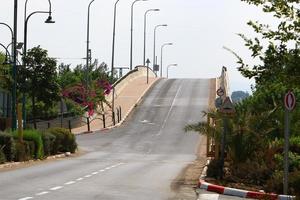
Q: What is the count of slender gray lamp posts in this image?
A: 7